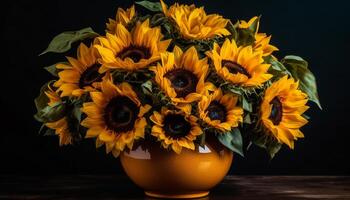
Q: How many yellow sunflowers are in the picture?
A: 12